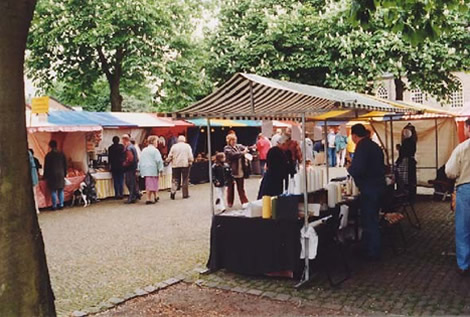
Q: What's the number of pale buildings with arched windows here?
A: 1